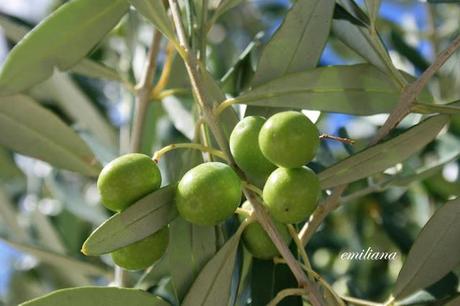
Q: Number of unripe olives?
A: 7